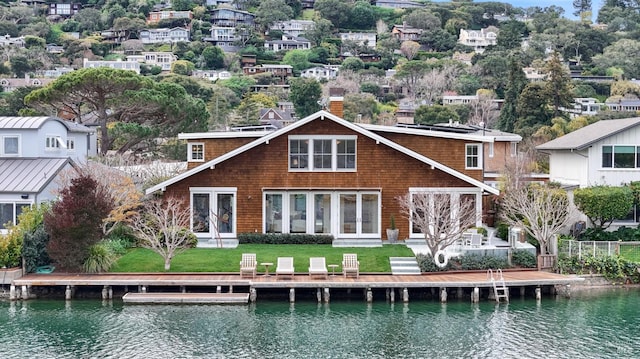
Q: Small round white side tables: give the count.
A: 2